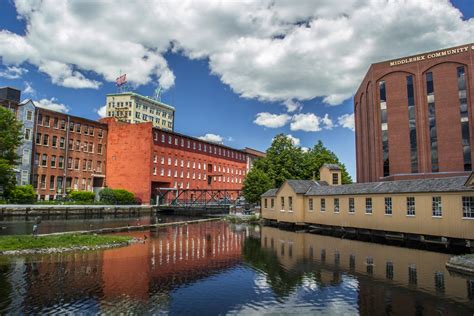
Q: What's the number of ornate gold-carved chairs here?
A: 0